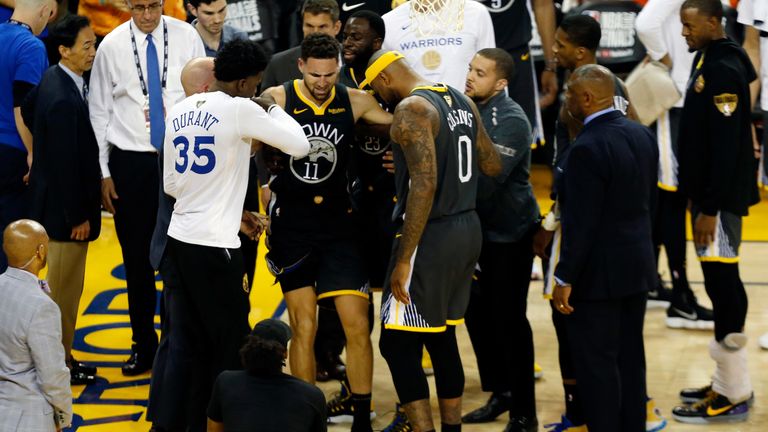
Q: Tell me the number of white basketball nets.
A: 1